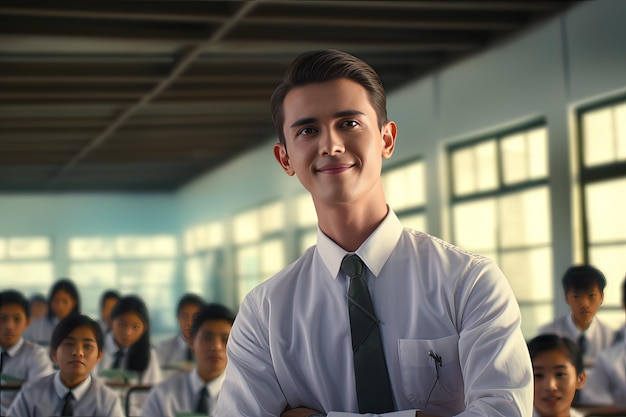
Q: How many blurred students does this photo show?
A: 11